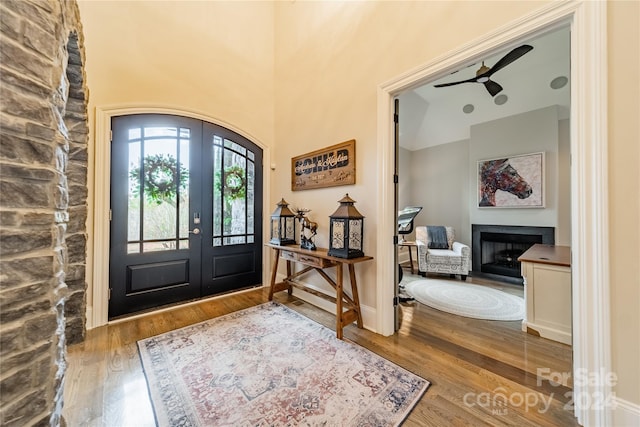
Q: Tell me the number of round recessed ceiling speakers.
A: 3